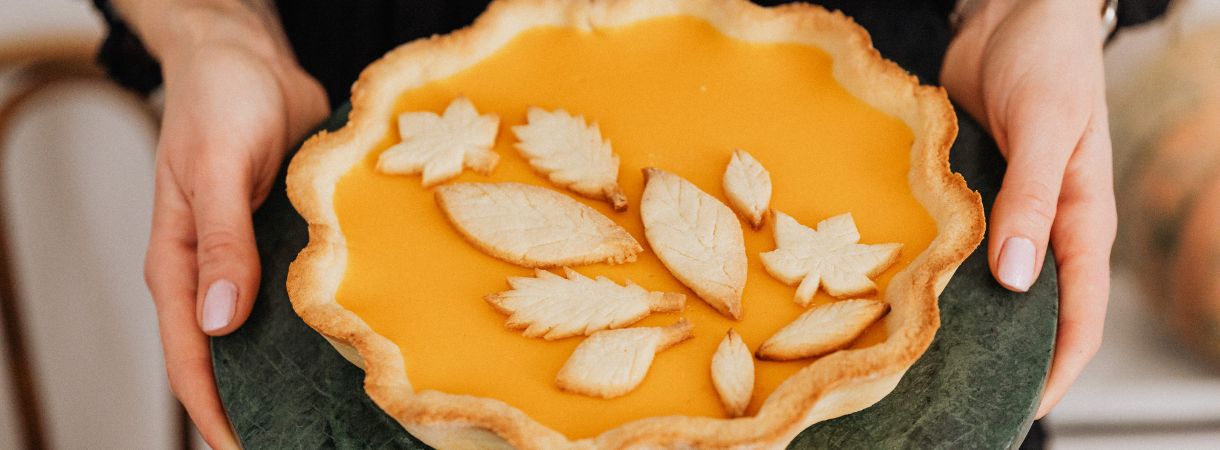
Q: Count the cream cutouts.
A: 10